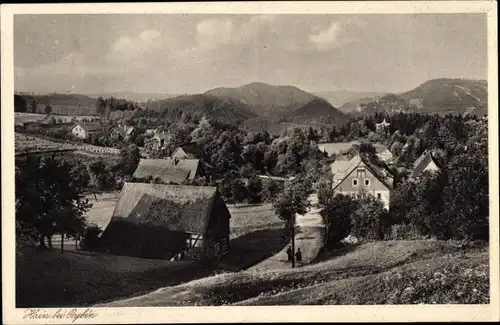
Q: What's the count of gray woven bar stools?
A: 0